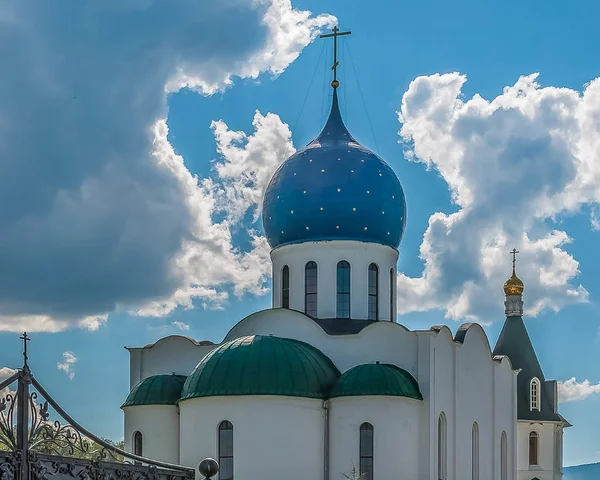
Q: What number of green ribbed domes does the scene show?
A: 3